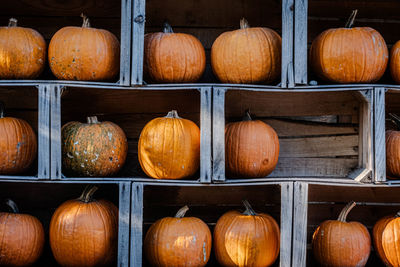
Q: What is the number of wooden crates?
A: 10